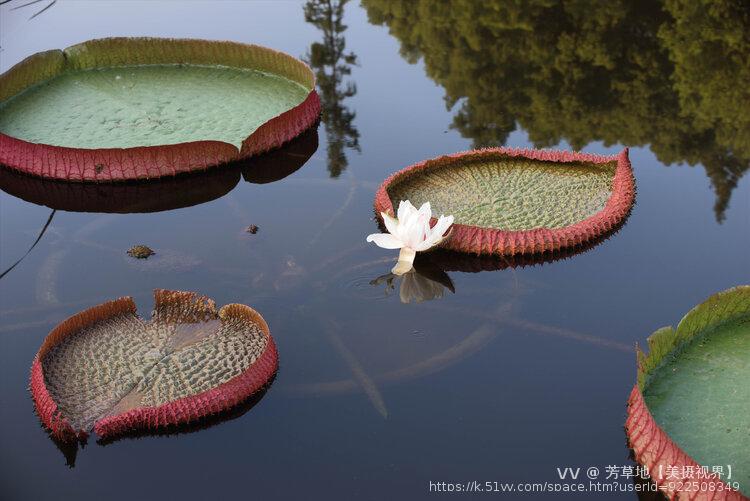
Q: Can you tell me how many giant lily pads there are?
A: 4